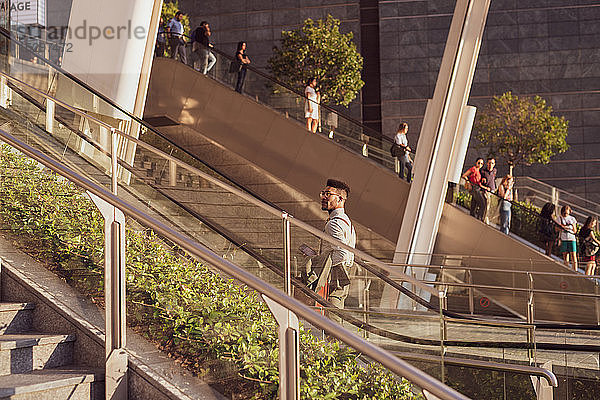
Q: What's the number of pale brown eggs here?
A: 0